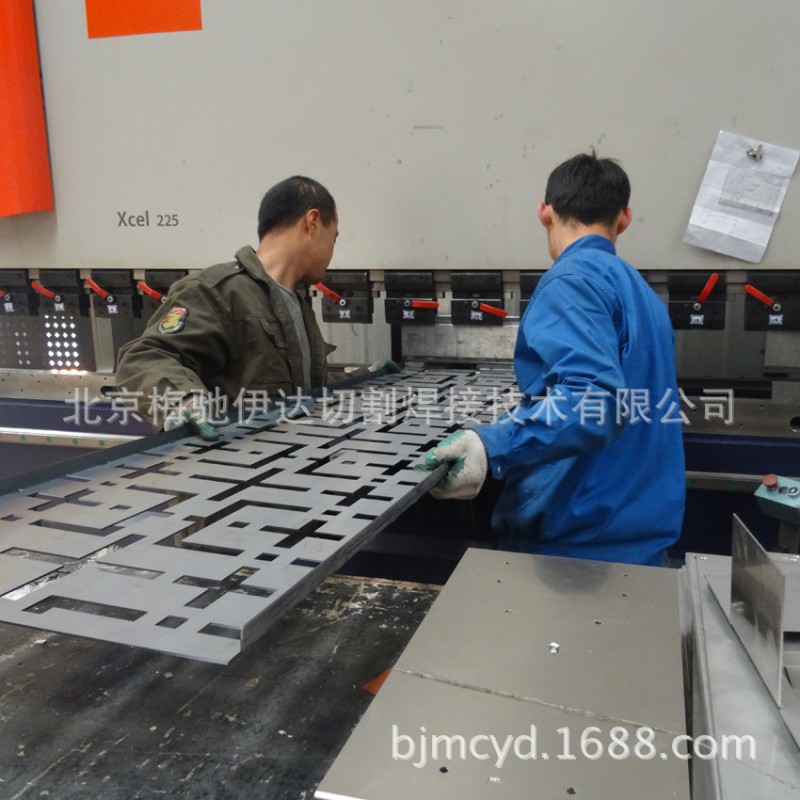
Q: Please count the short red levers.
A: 9